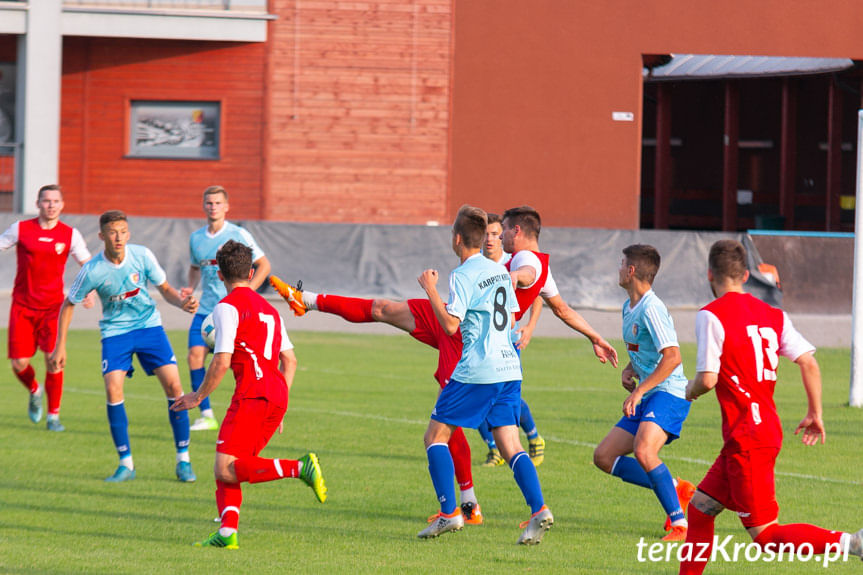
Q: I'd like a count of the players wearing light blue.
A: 5